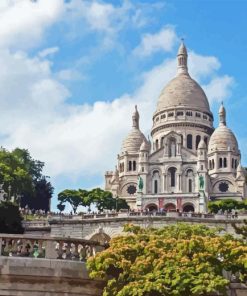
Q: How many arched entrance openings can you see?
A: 3